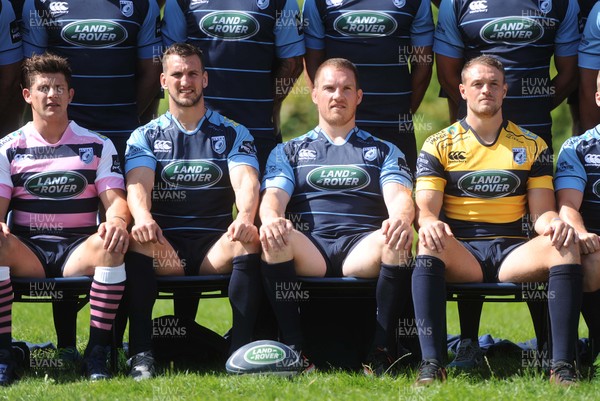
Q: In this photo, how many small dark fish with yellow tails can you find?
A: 0